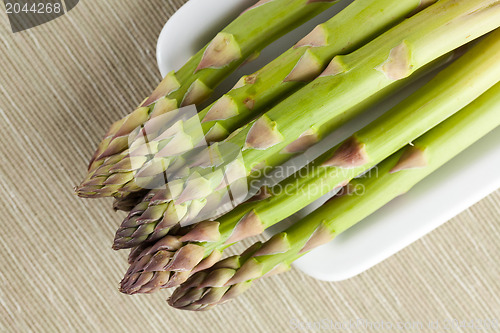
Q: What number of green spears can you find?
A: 5